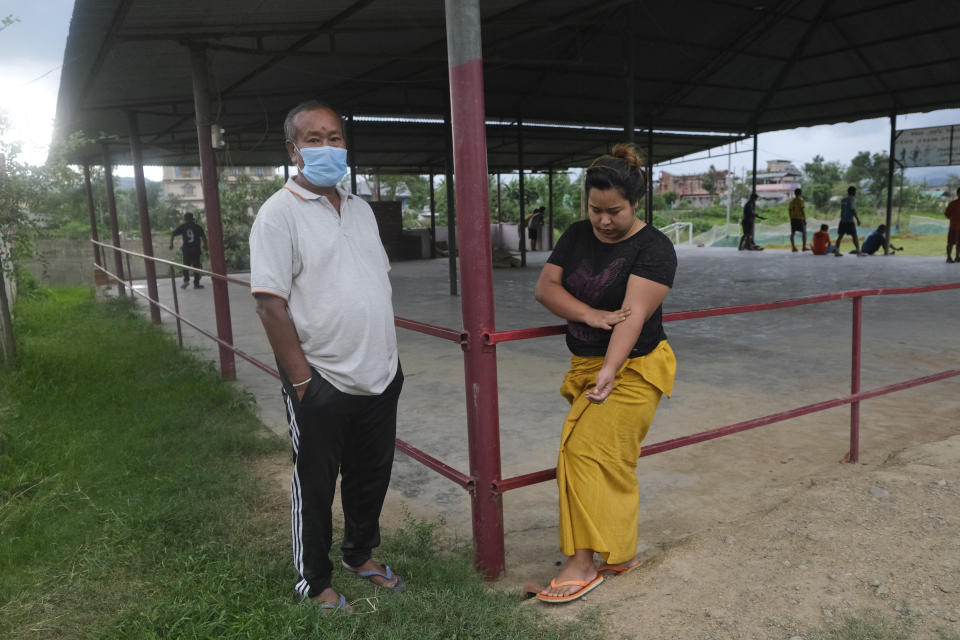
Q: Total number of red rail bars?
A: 4